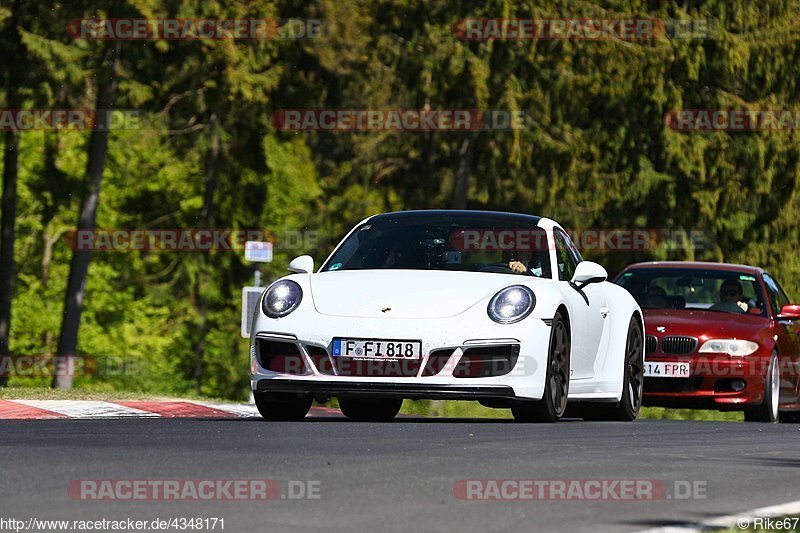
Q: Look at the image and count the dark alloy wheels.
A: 2